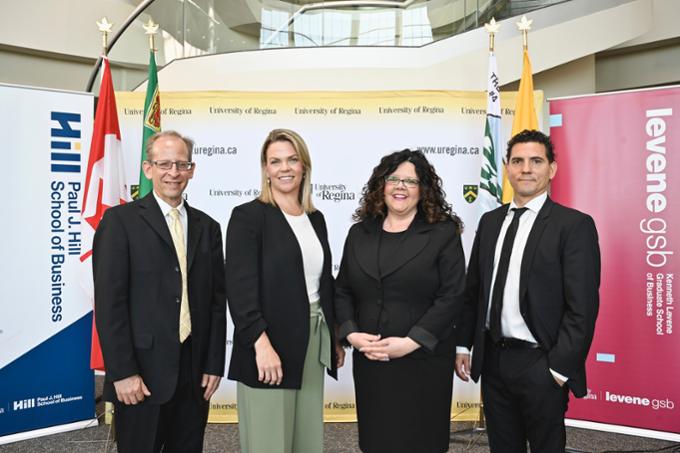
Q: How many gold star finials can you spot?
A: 4